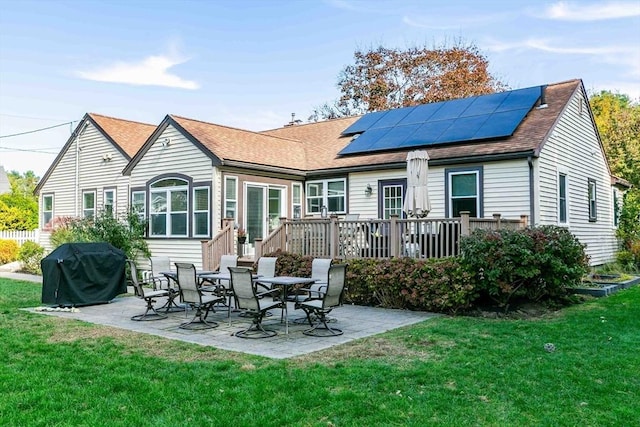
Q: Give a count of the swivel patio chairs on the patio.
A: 8